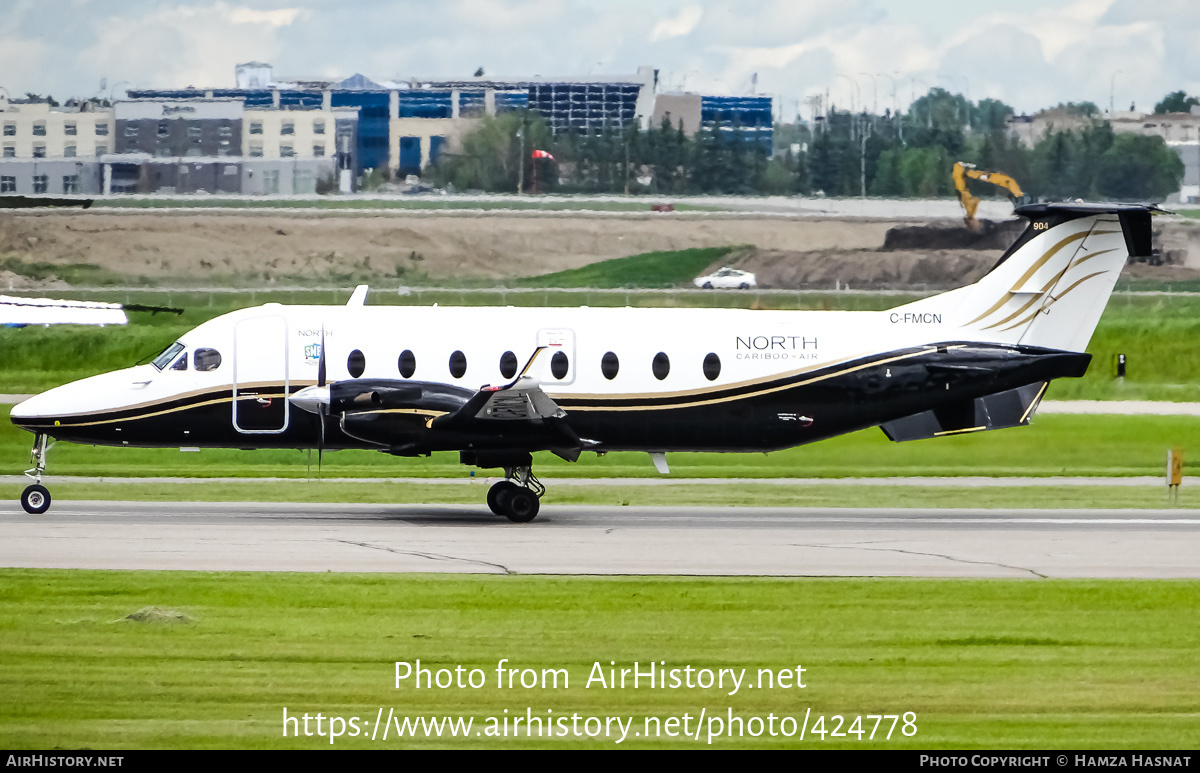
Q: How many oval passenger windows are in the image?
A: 8